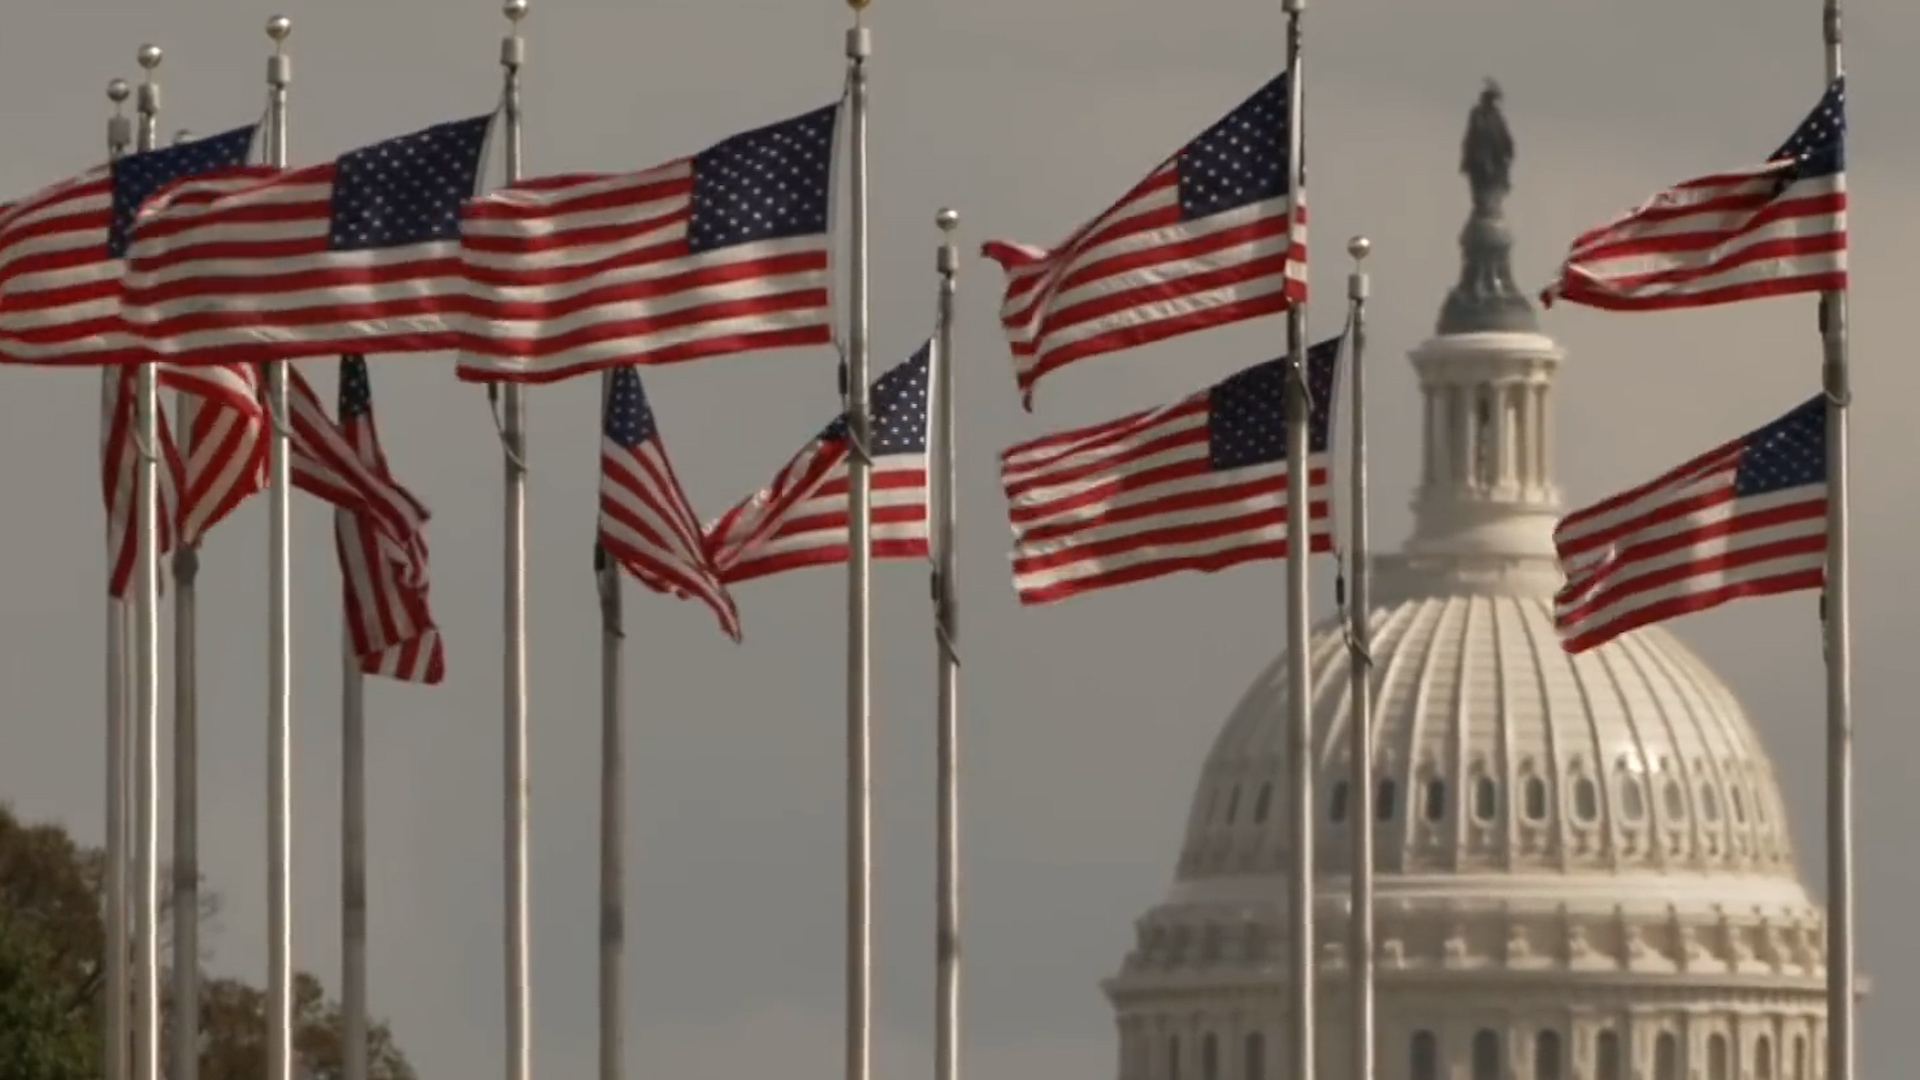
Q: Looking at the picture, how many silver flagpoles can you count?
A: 12